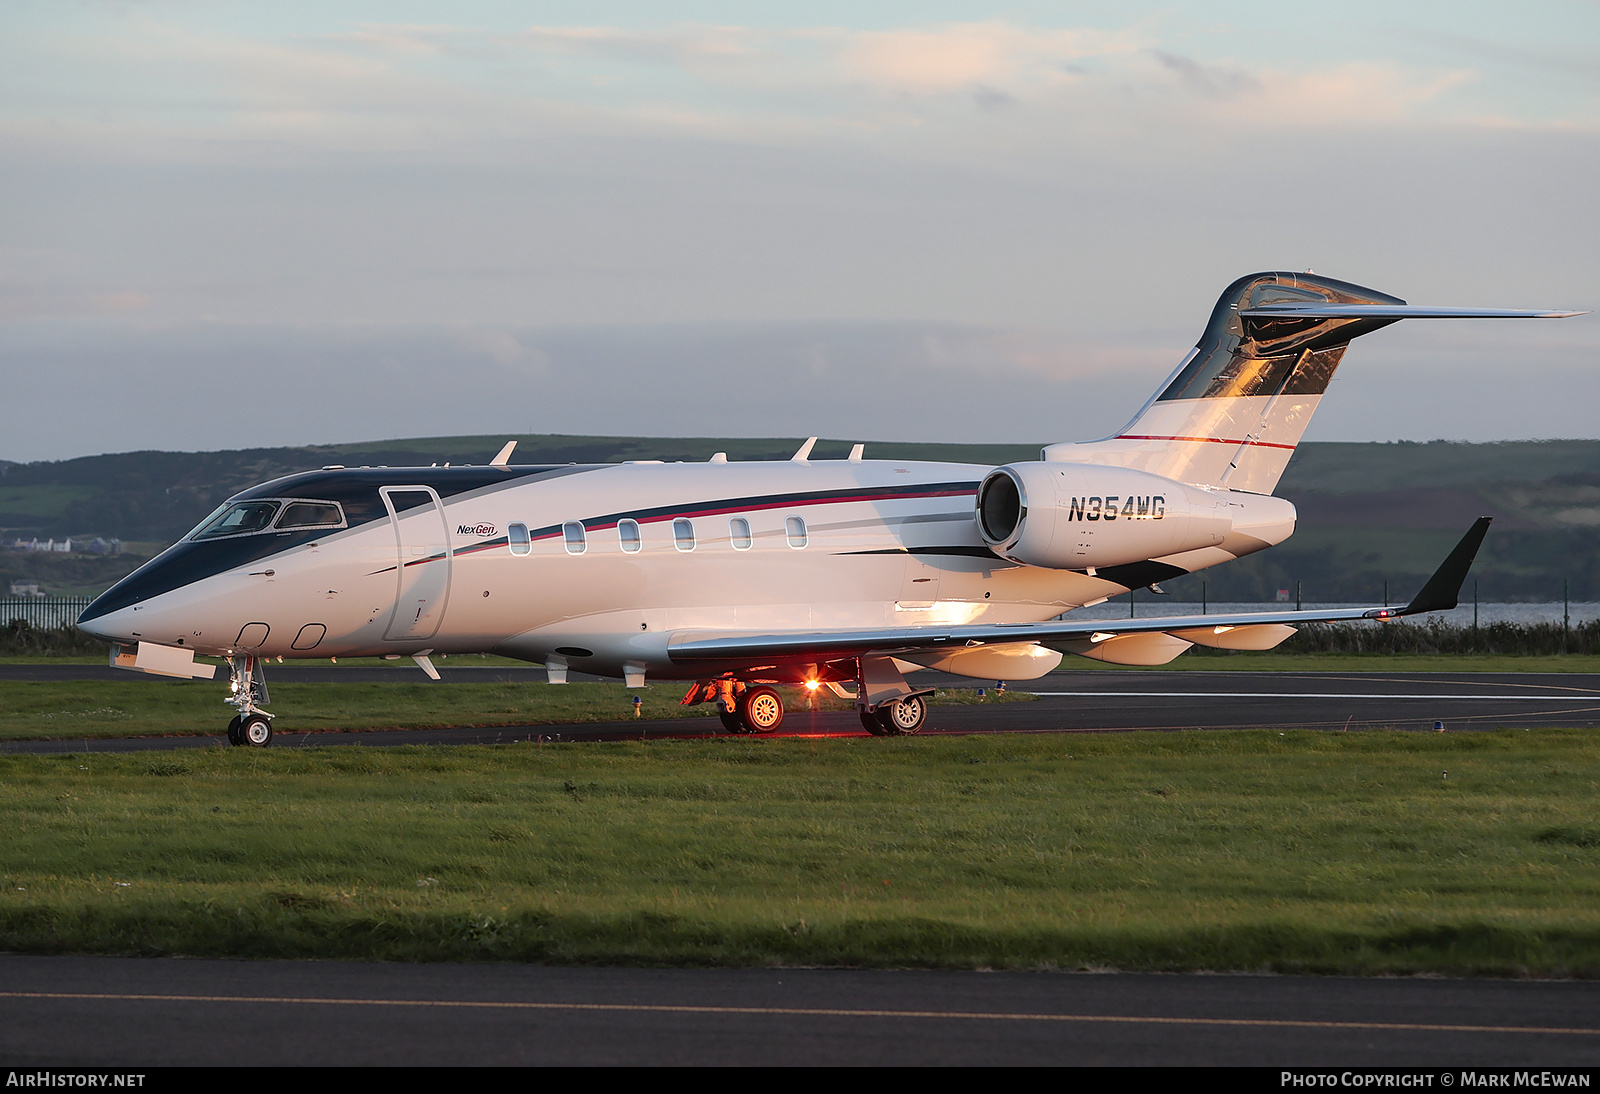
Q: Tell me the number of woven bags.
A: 0